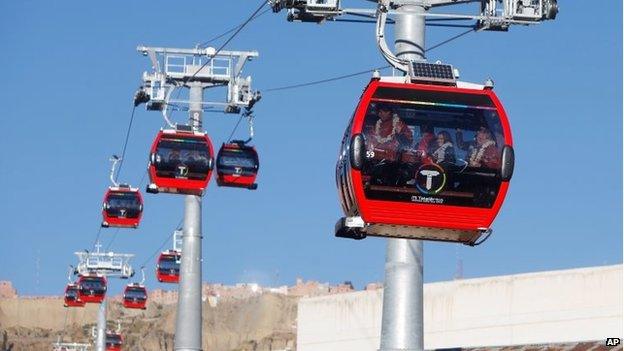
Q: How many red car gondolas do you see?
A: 9